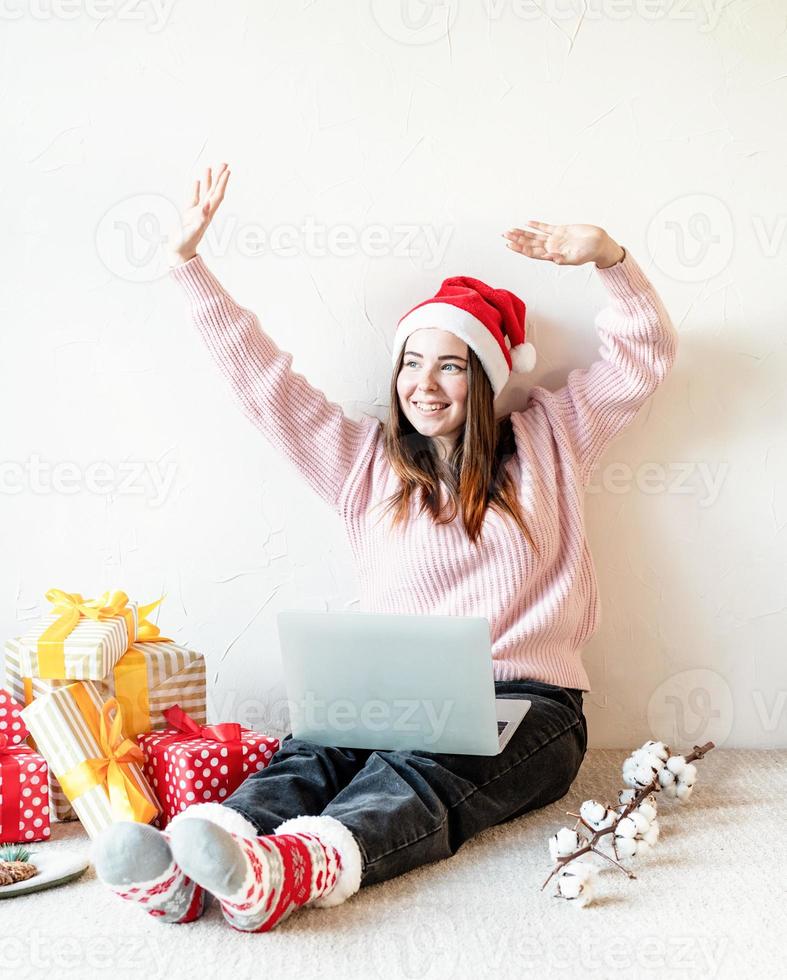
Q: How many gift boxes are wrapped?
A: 6